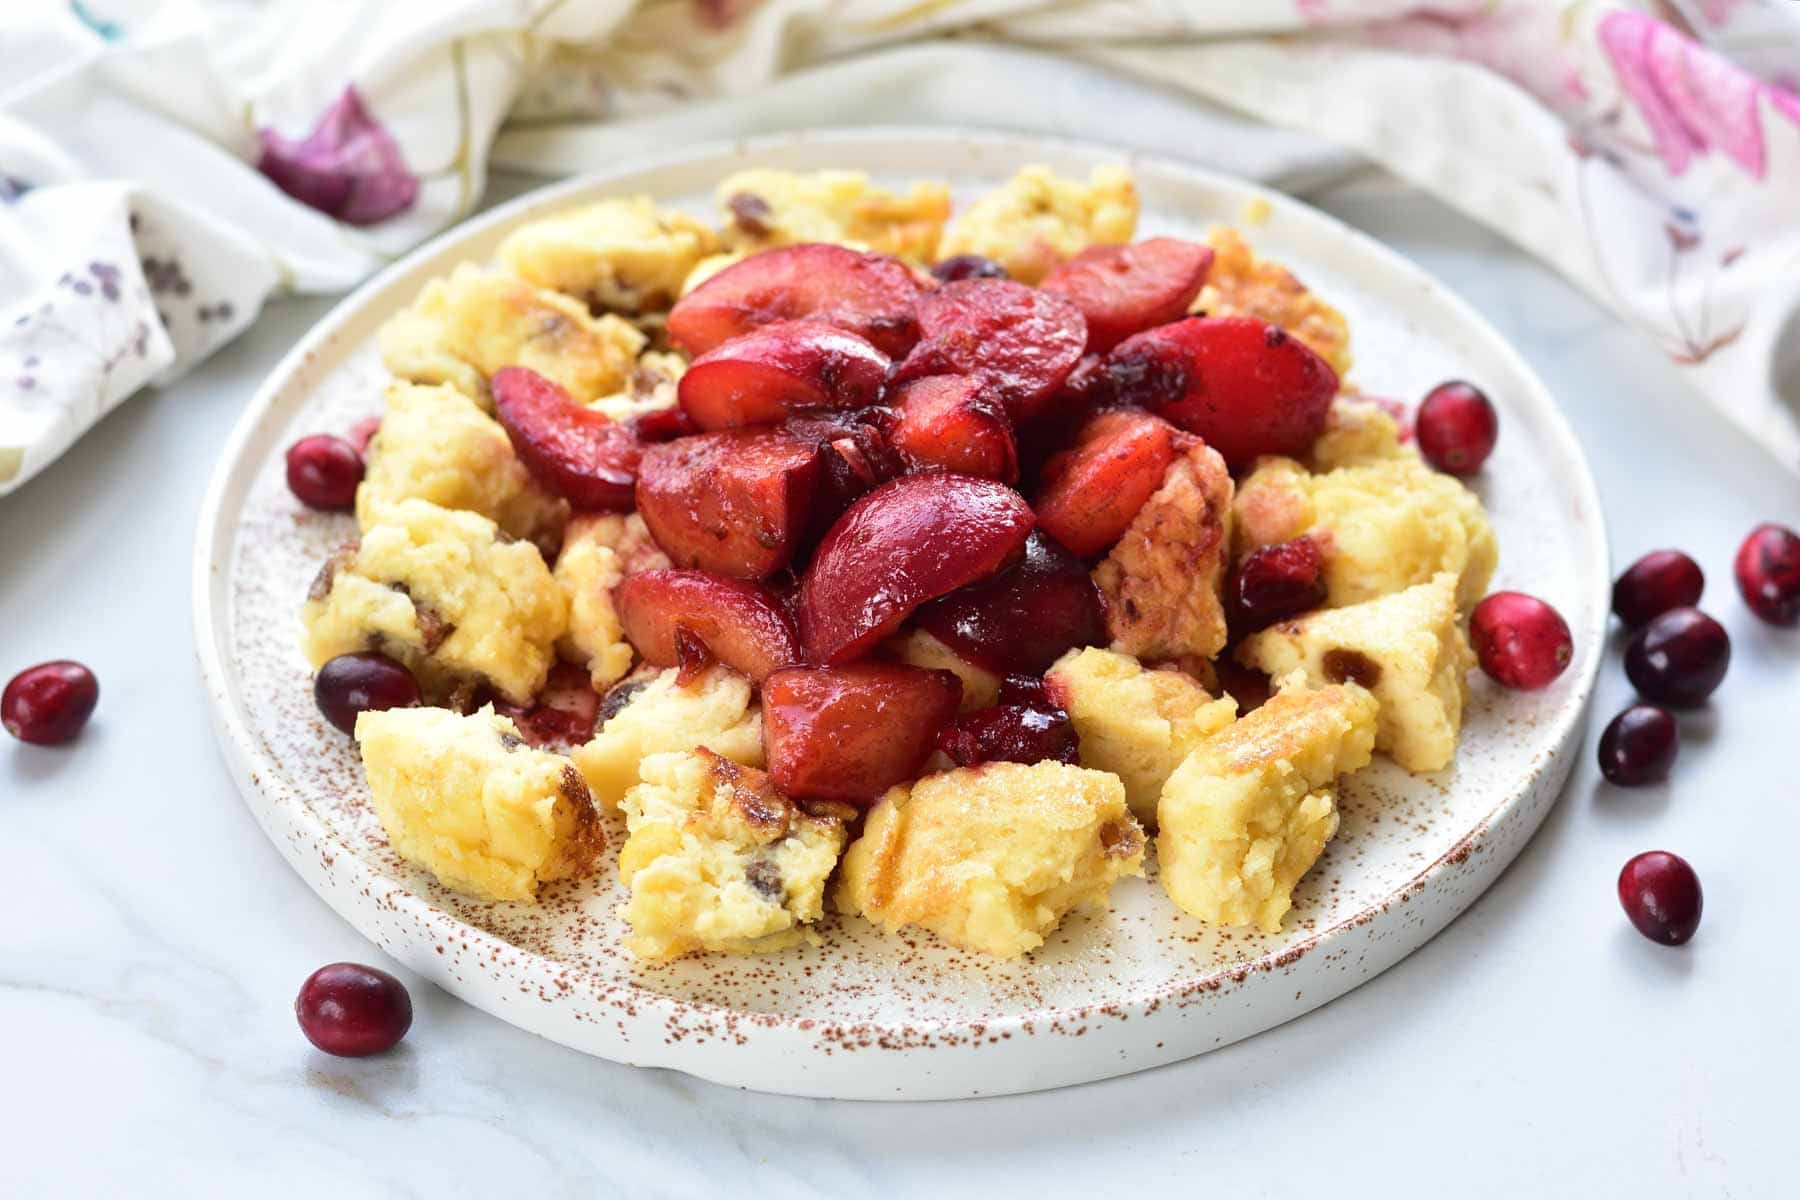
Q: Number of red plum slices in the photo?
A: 13